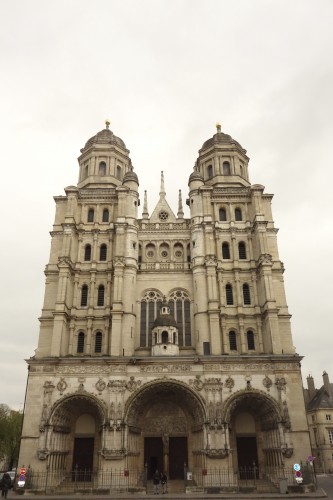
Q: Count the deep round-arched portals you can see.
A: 3